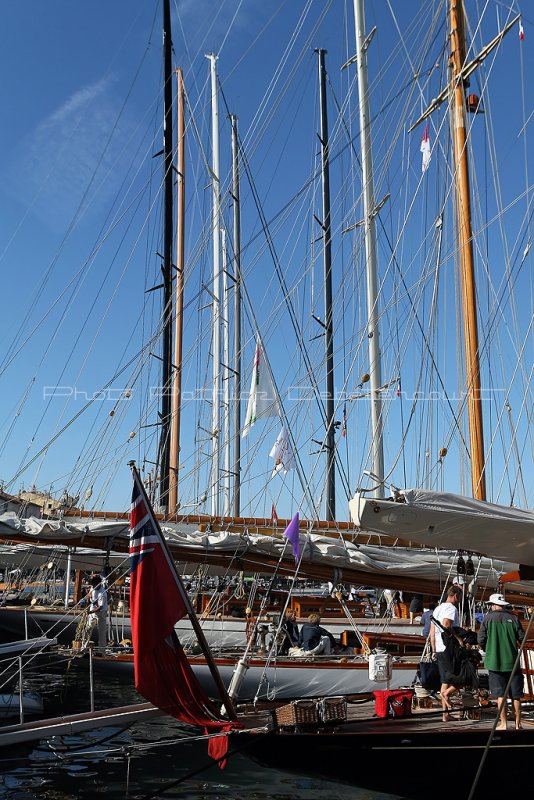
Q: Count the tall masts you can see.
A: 8